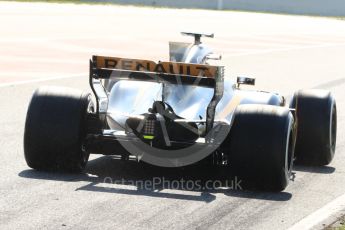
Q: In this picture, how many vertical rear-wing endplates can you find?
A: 2